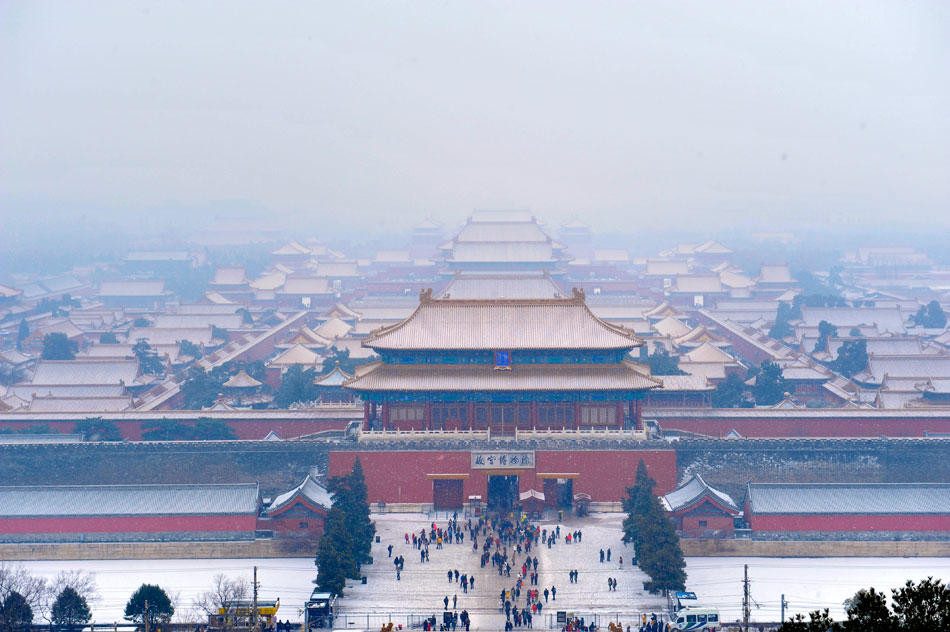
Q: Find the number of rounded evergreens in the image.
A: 3